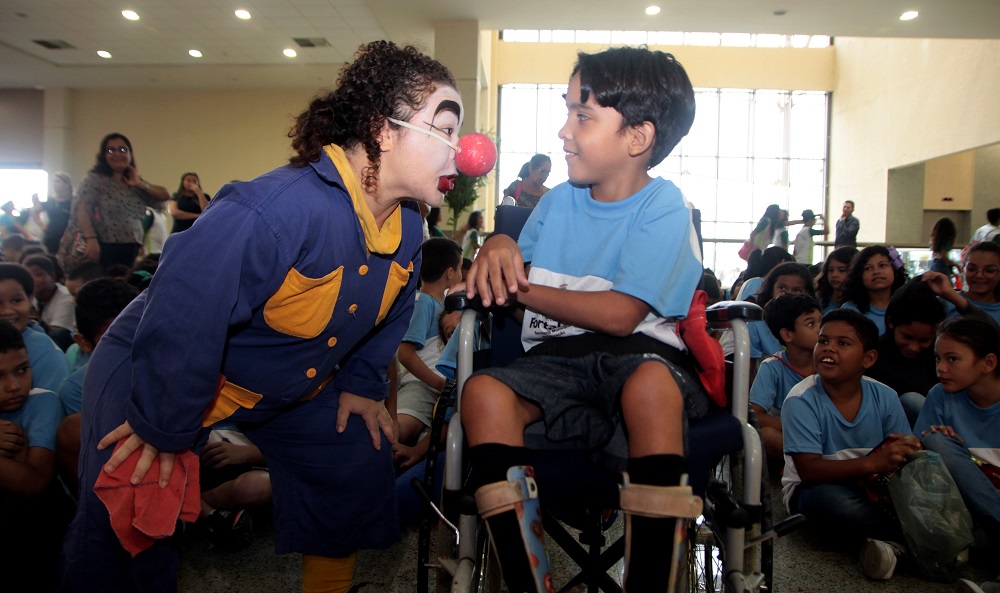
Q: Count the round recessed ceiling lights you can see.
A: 7